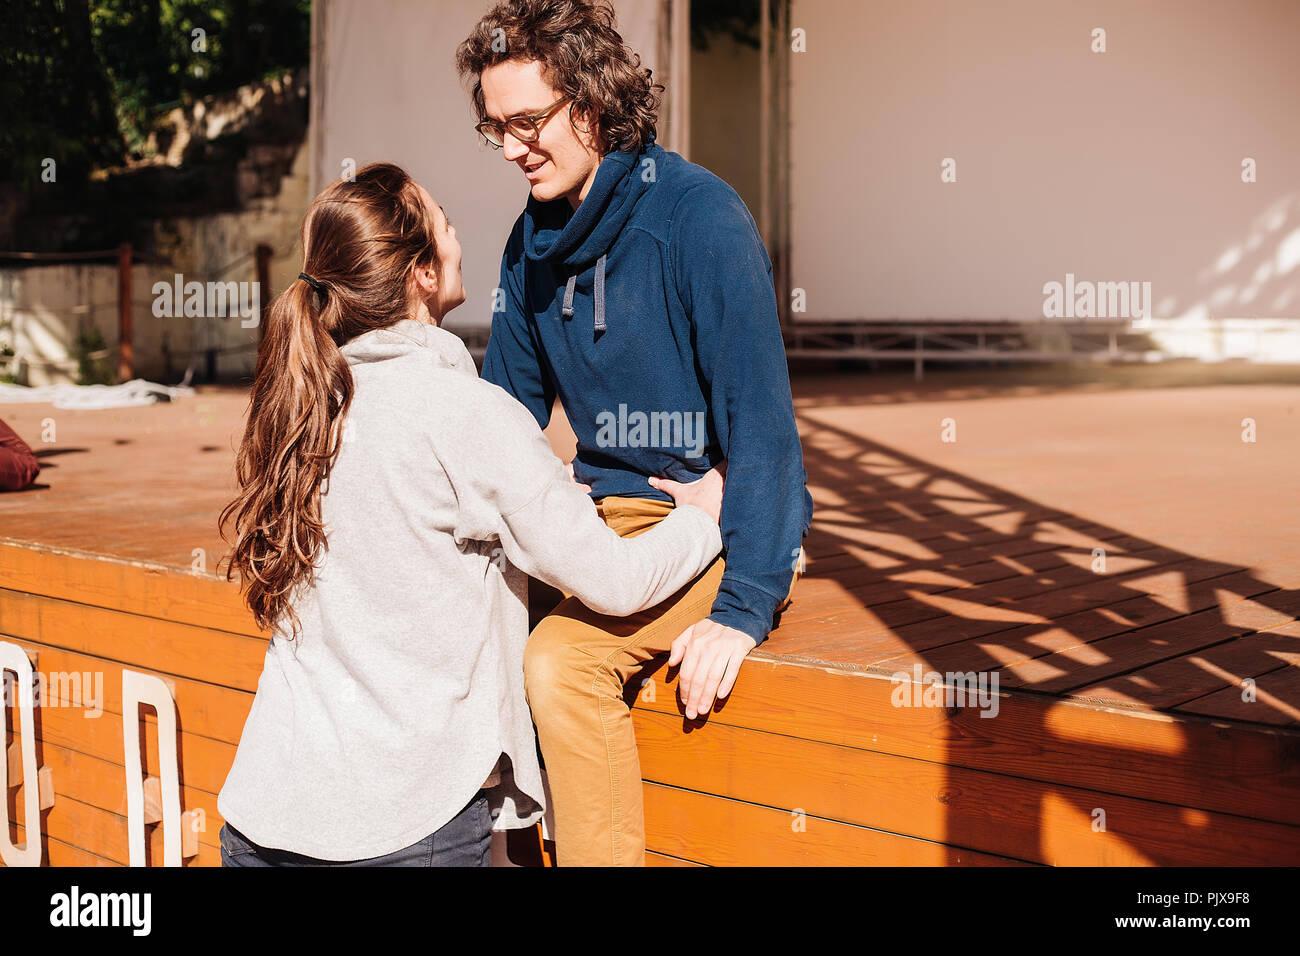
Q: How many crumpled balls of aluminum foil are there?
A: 0